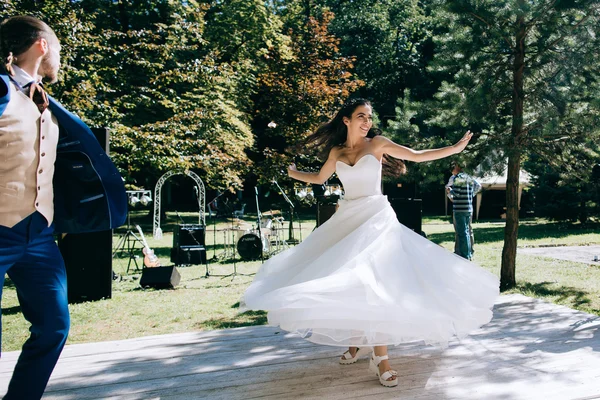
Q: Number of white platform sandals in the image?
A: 2